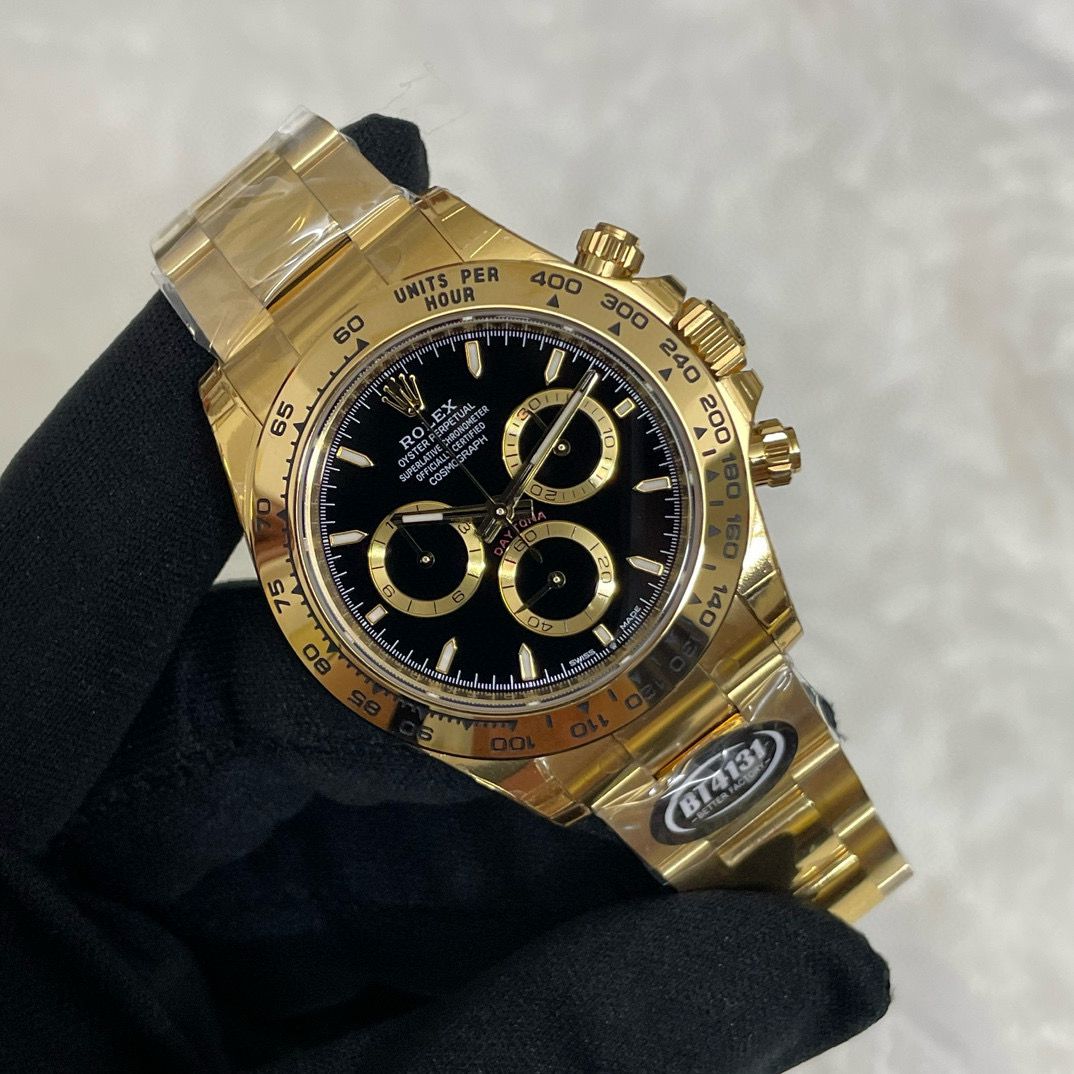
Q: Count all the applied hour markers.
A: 11